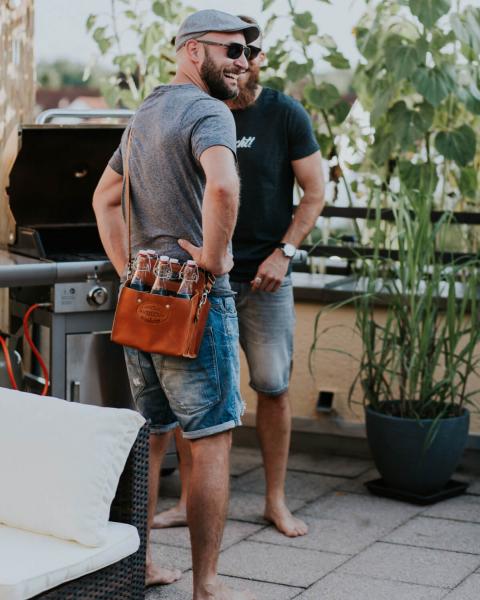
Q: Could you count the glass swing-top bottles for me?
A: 5